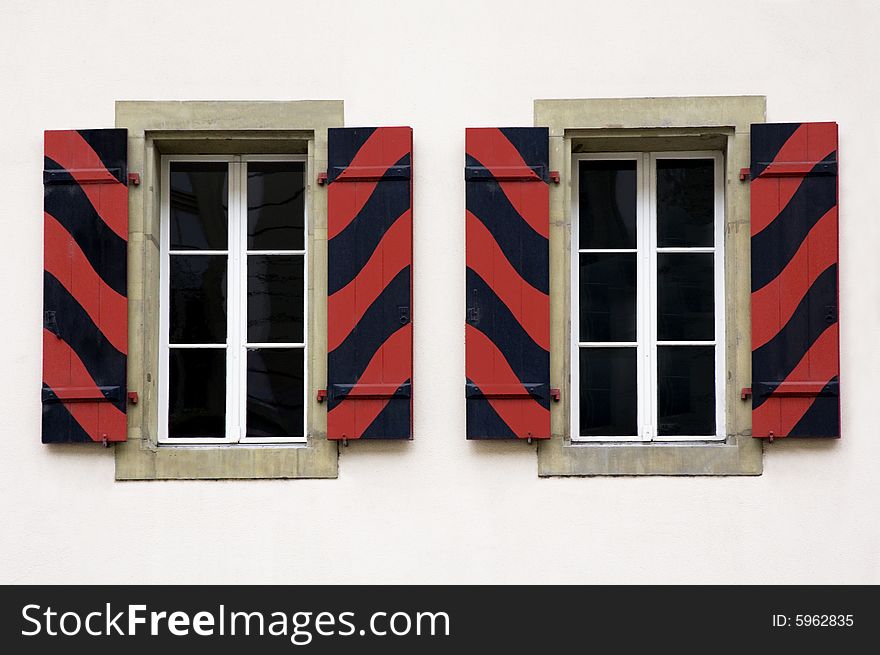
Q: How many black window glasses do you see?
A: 12